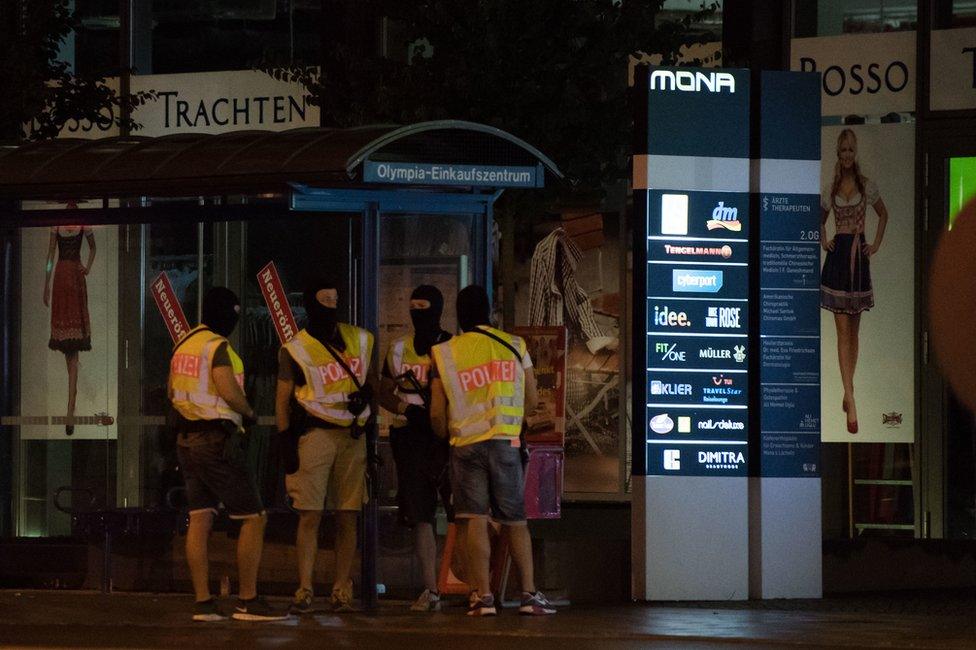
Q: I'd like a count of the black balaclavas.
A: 4